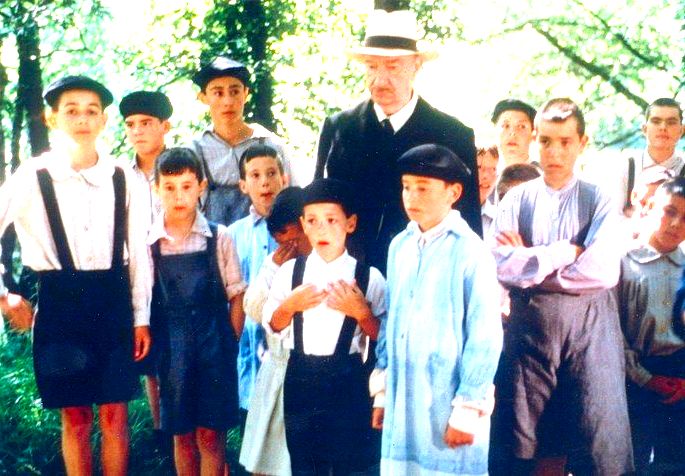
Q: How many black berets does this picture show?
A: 6